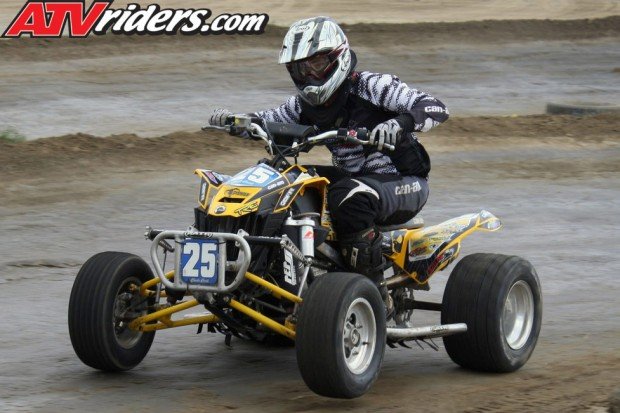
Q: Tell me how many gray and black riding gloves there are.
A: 2